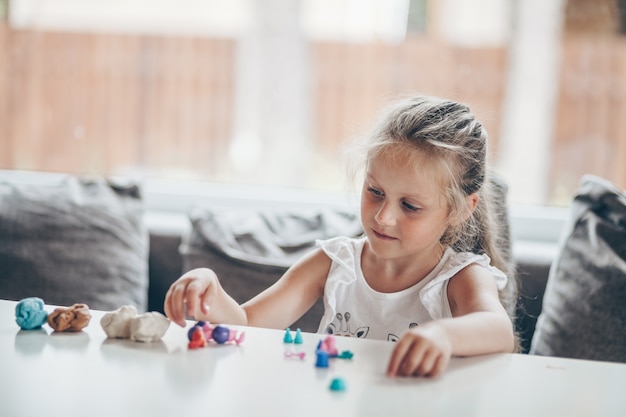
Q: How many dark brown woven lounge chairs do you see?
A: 0